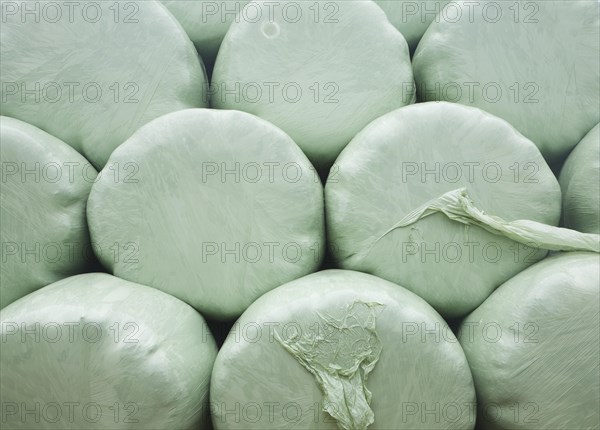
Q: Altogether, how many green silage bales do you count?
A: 12